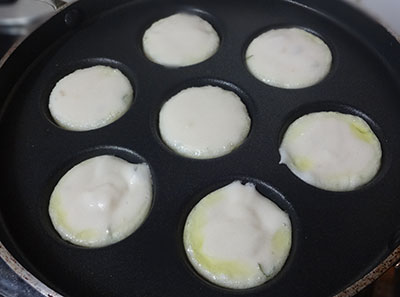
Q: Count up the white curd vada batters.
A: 7